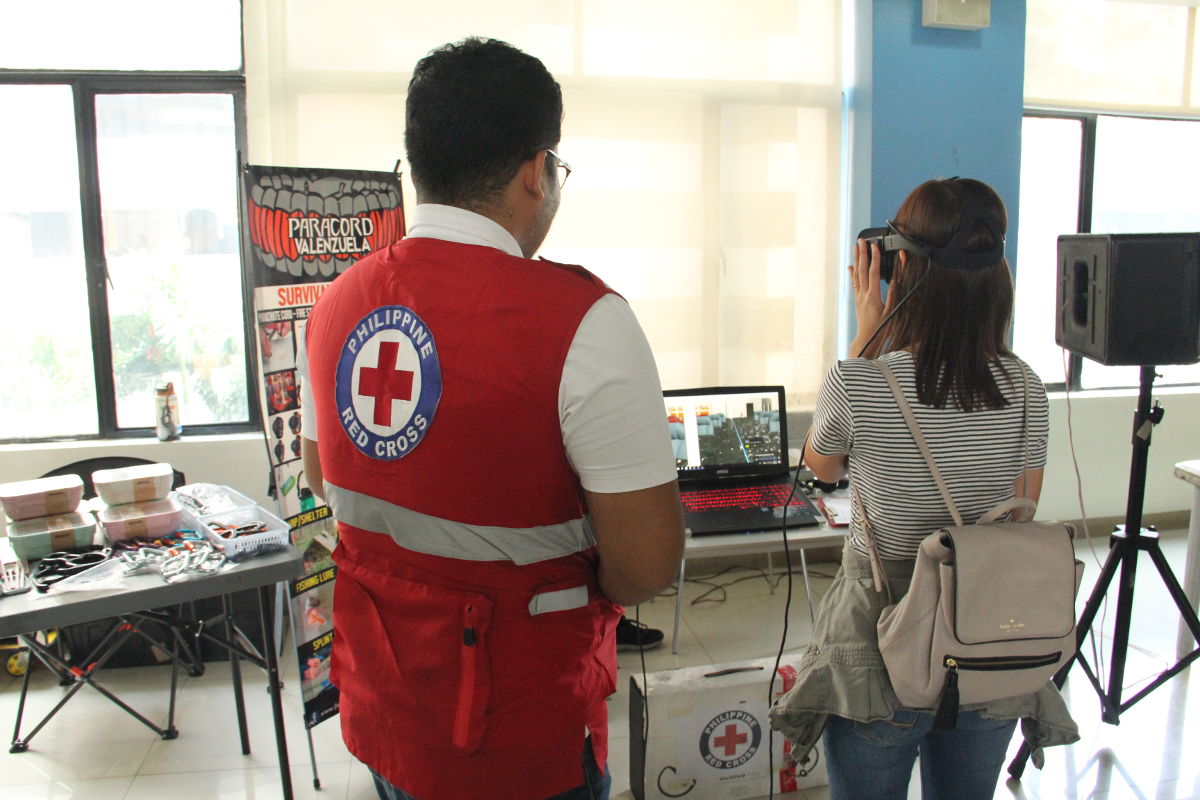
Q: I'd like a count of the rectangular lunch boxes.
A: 4